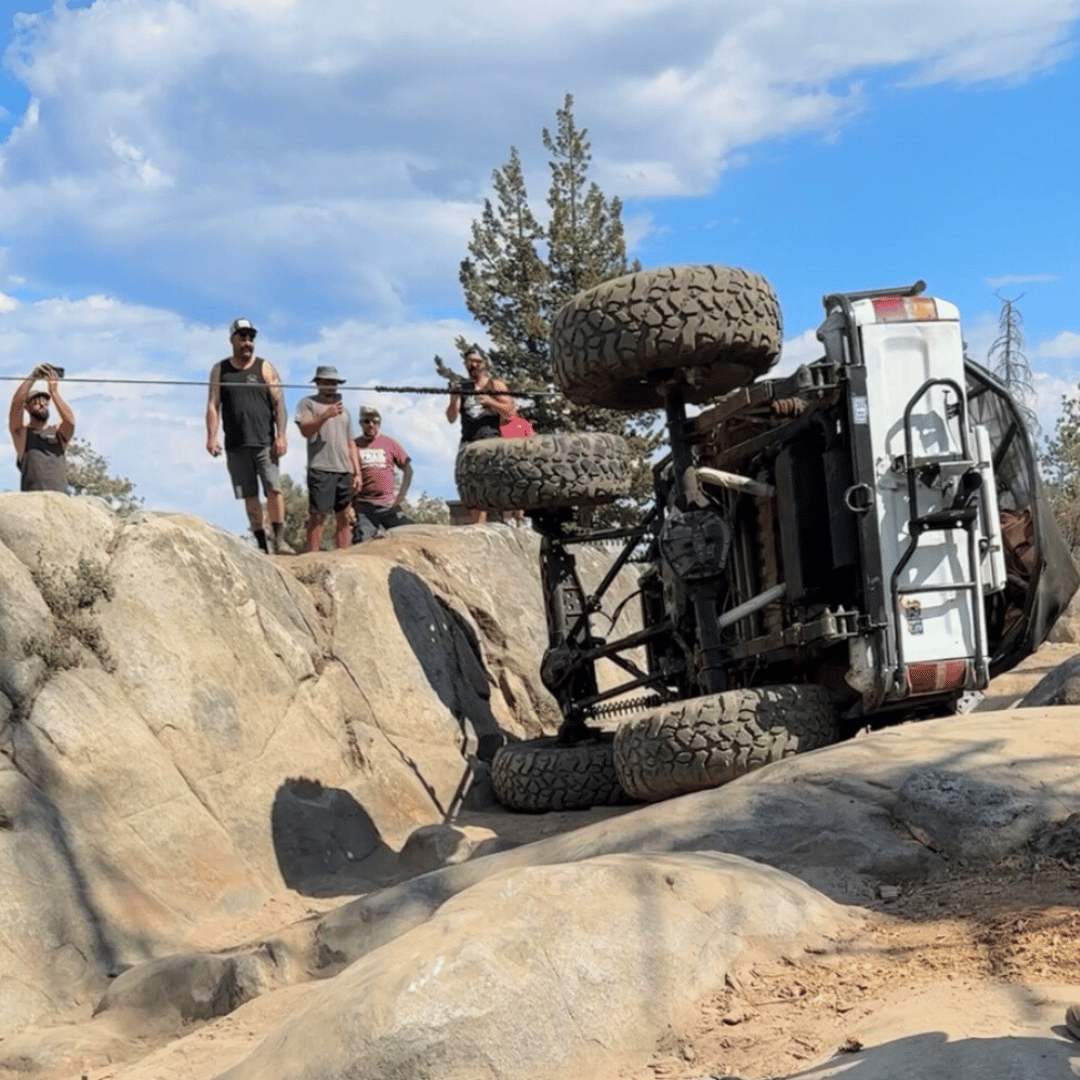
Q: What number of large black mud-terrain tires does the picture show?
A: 4